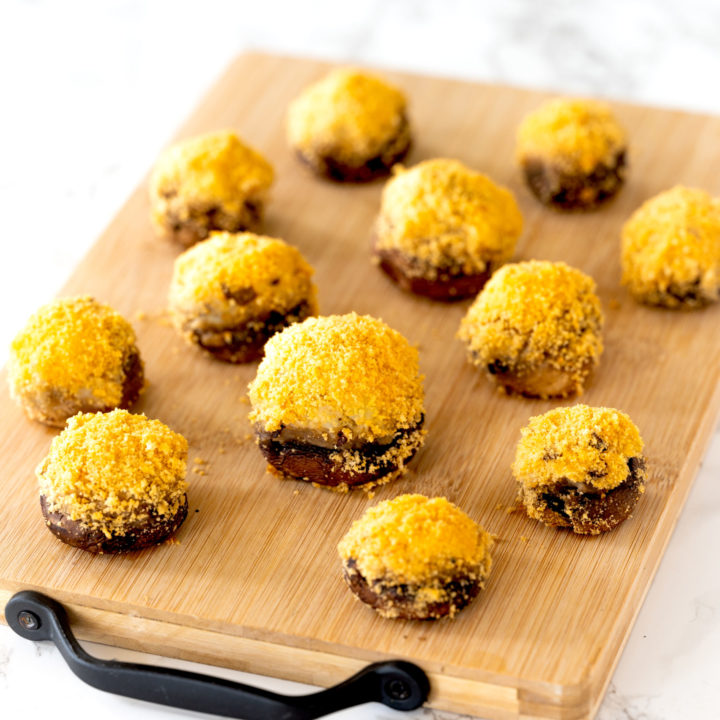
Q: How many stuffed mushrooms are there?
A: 12